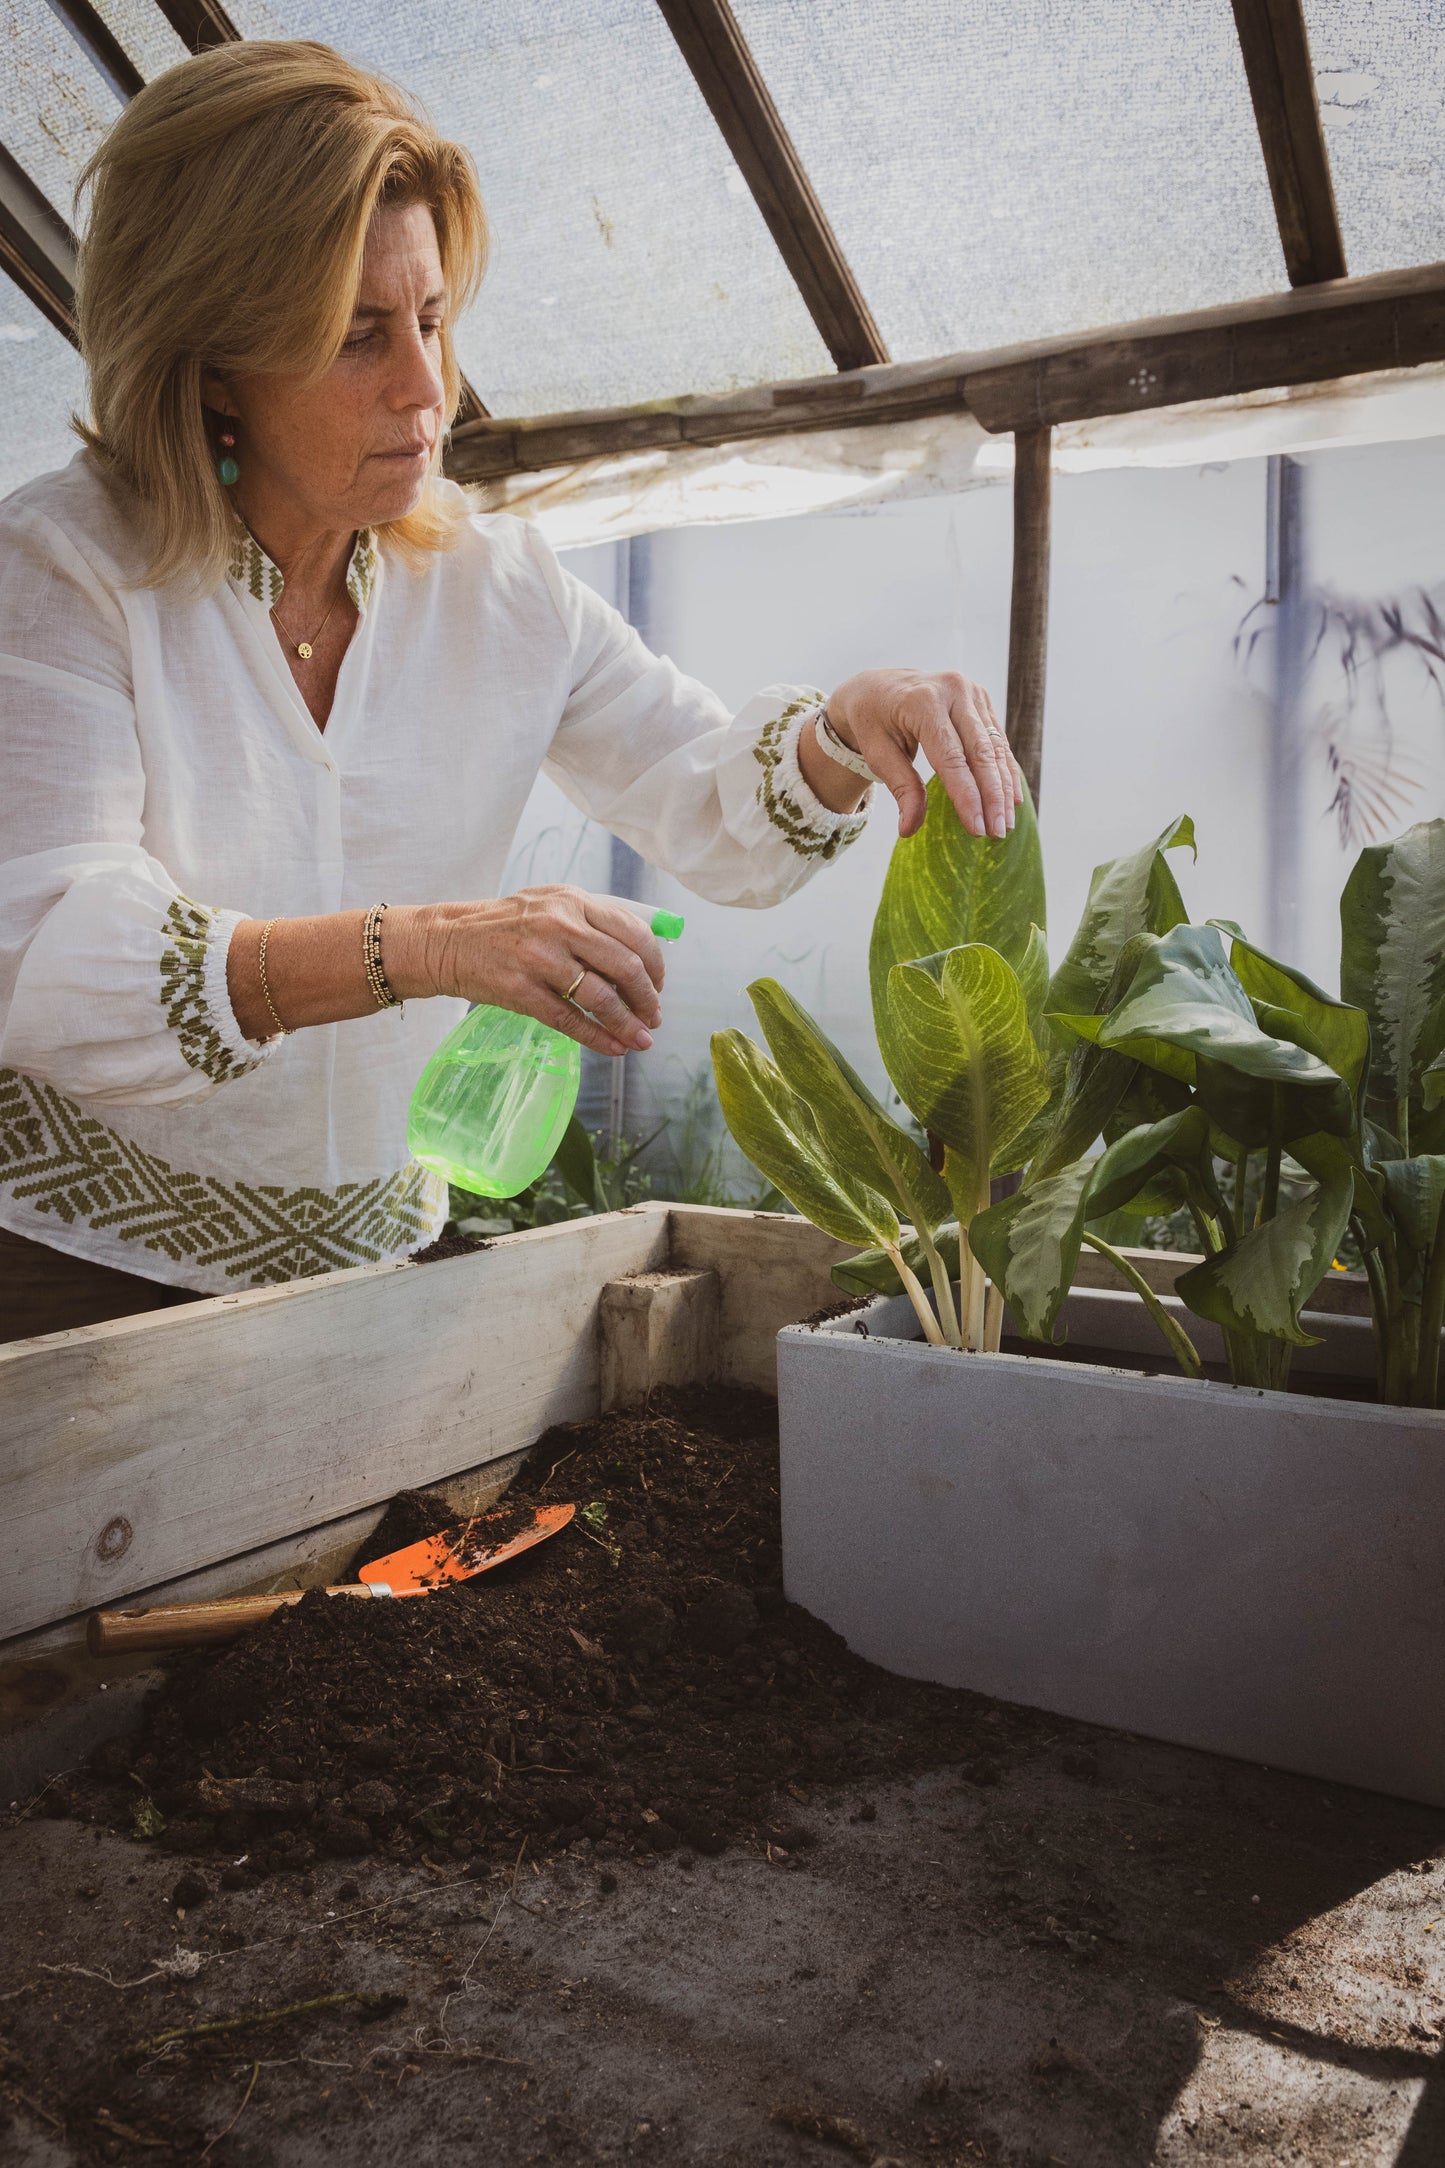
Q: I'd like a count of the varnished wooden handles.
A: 1